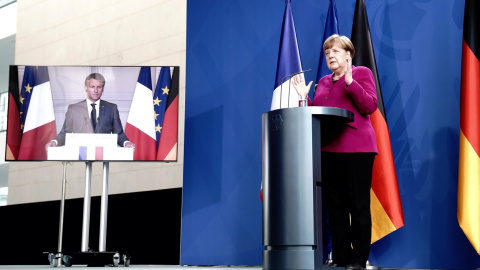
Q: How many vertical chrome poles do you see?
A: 3